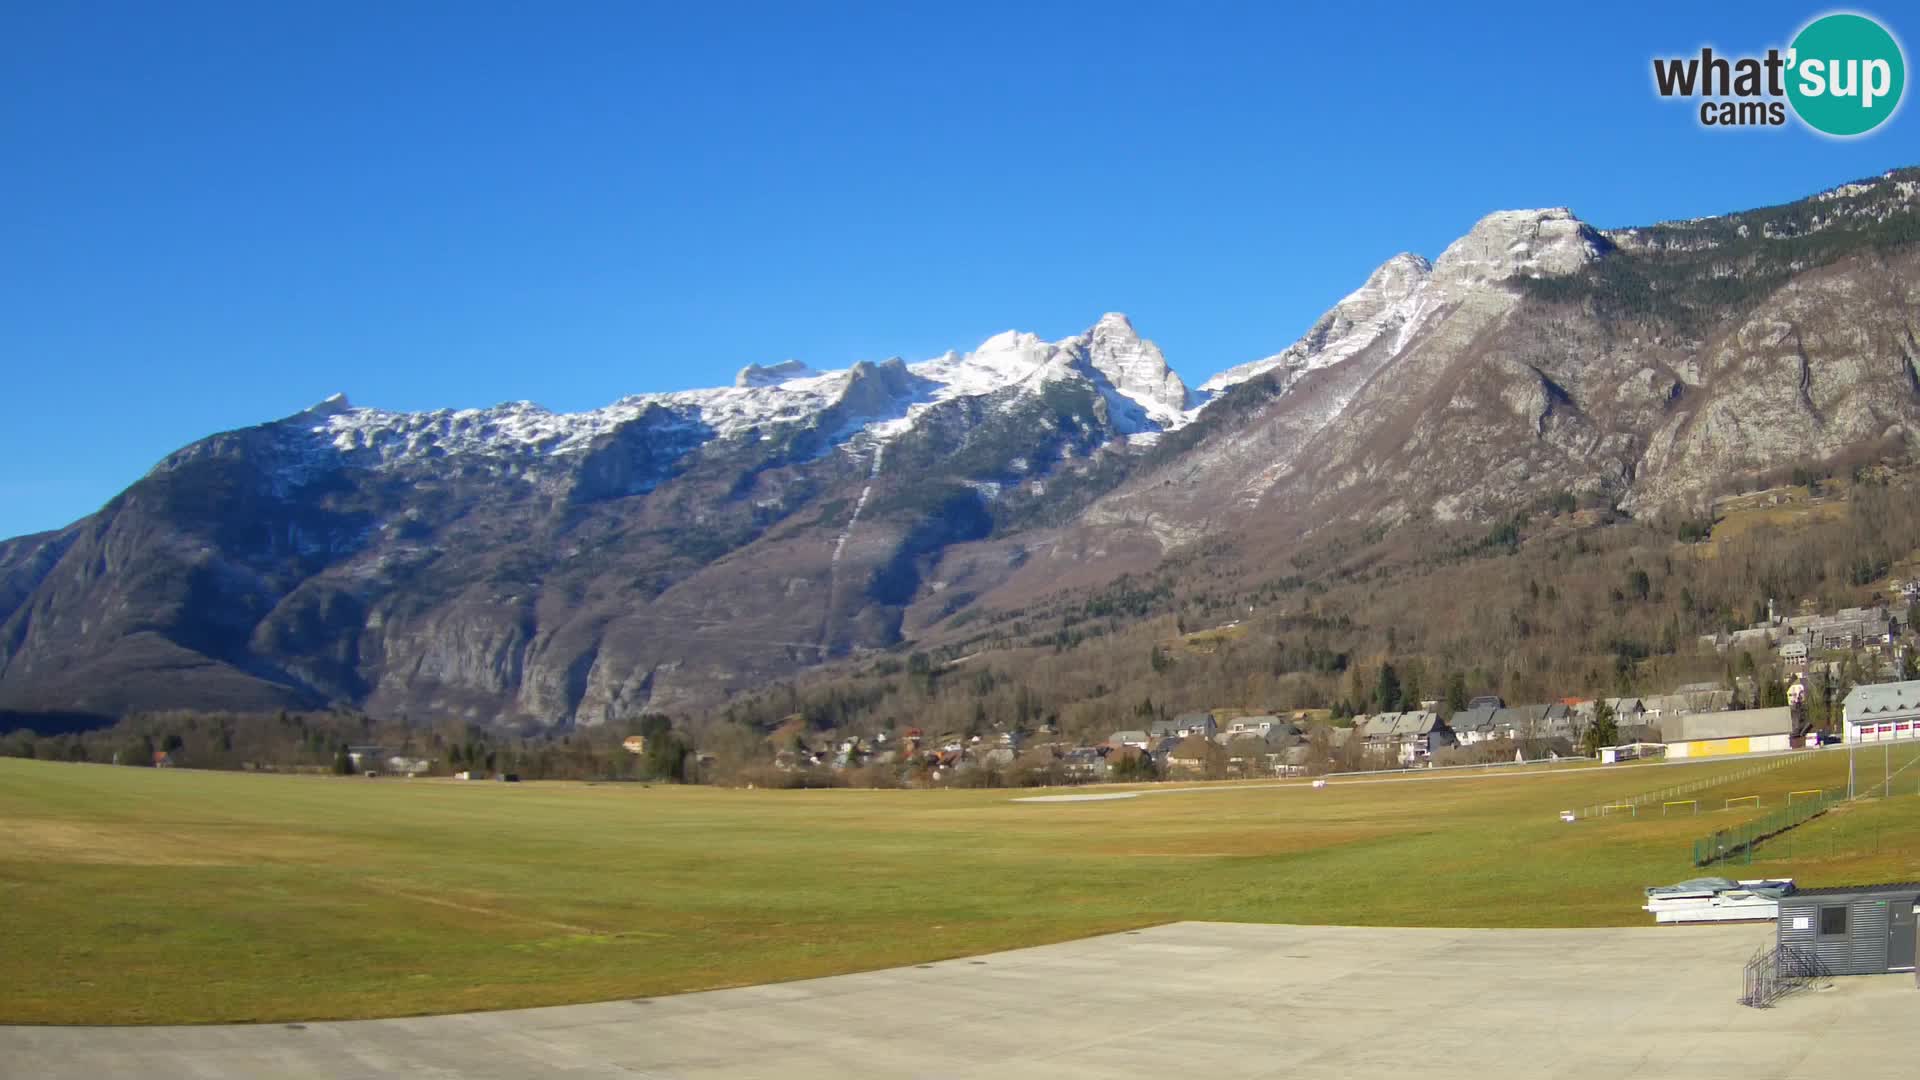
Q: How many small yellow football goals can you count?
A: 4